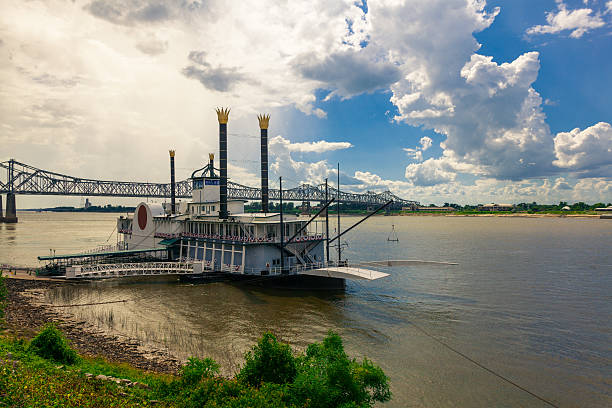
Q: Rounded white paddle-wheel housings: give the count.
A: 1